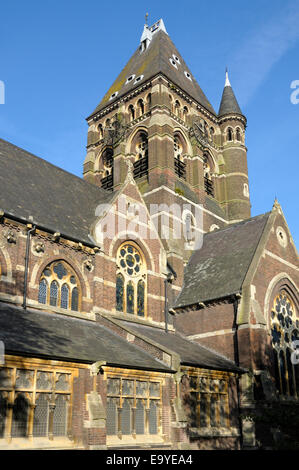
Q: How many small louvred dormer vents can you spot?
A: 6